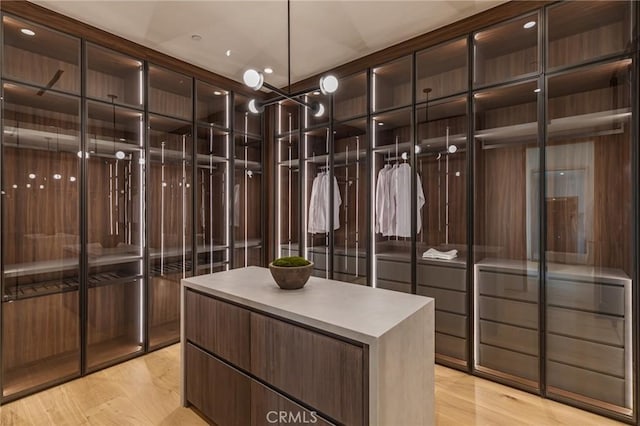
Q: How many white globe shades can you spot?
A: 4